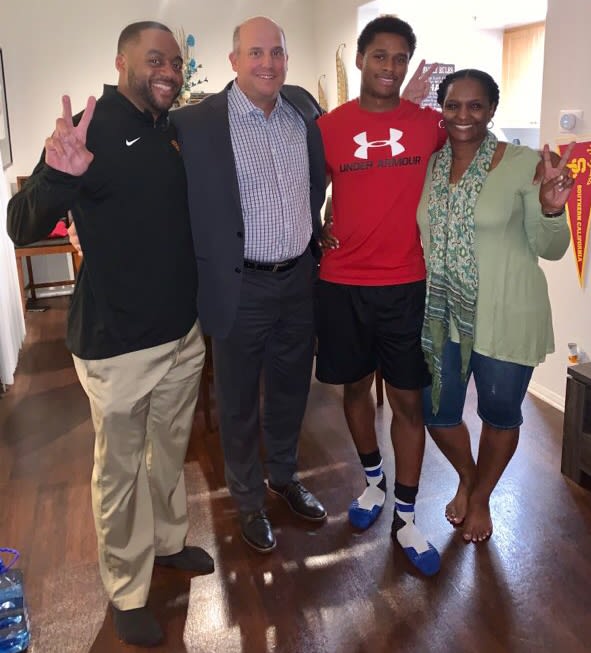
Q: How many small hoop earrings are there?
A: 2